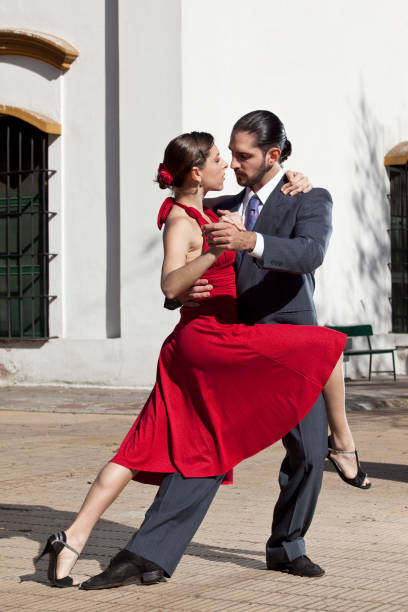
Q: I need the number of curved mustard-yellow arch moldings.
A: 3